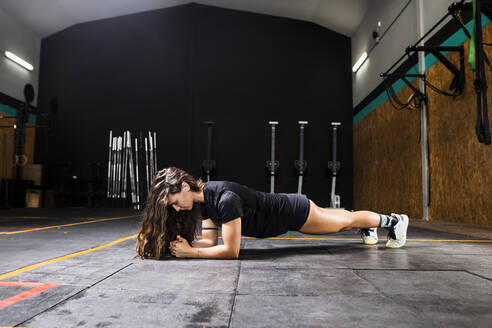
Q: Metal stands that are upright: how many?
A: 4